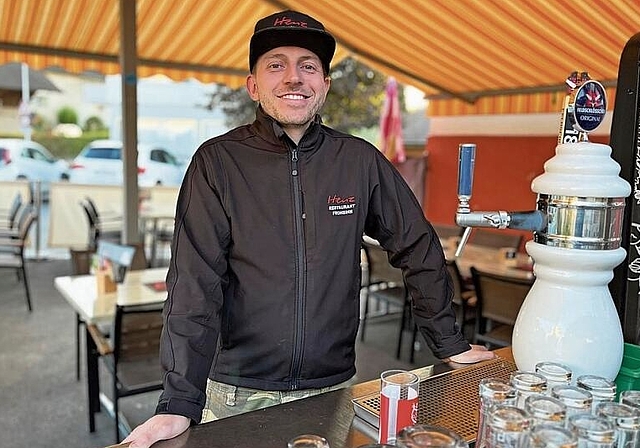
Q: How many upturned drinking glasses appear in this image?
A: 13